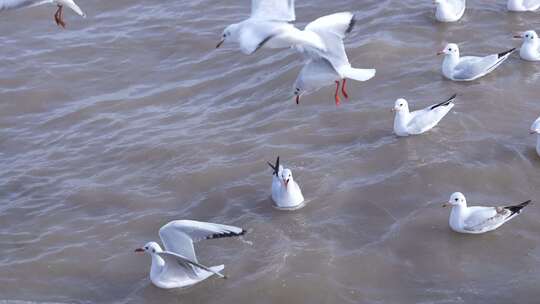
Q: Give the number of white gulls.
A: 12